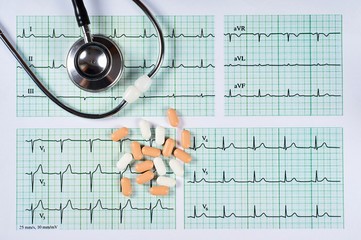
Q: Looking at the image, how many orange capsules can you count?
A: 11